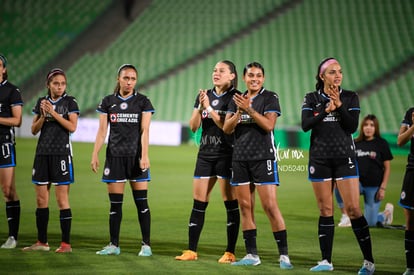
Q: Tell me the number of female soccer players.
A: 7